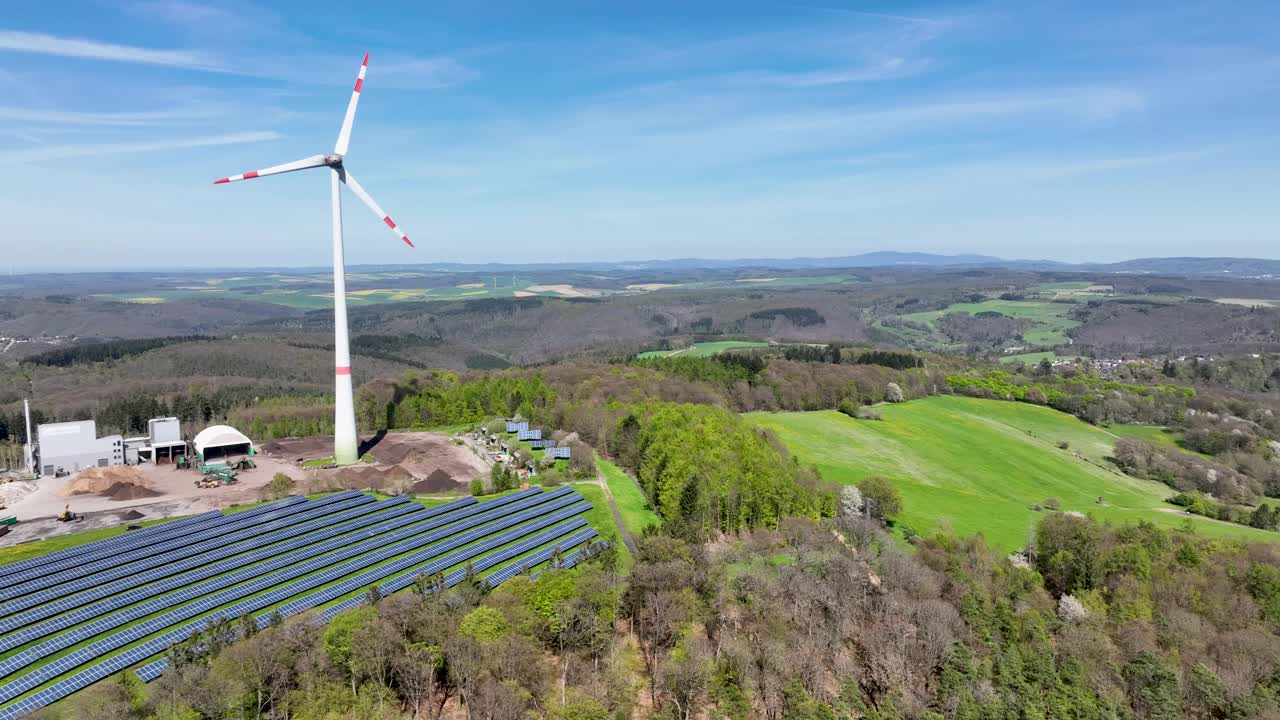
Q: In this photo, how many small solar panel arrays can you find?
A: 4